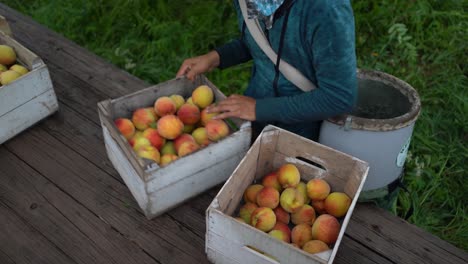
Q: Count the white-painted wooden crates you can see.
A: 3